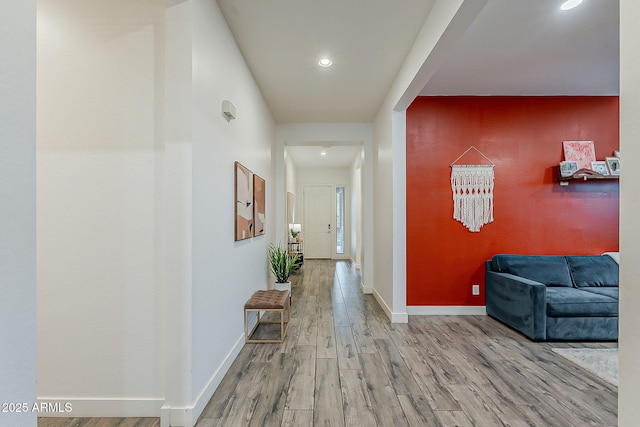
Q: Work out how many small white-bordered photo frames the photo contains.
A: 3